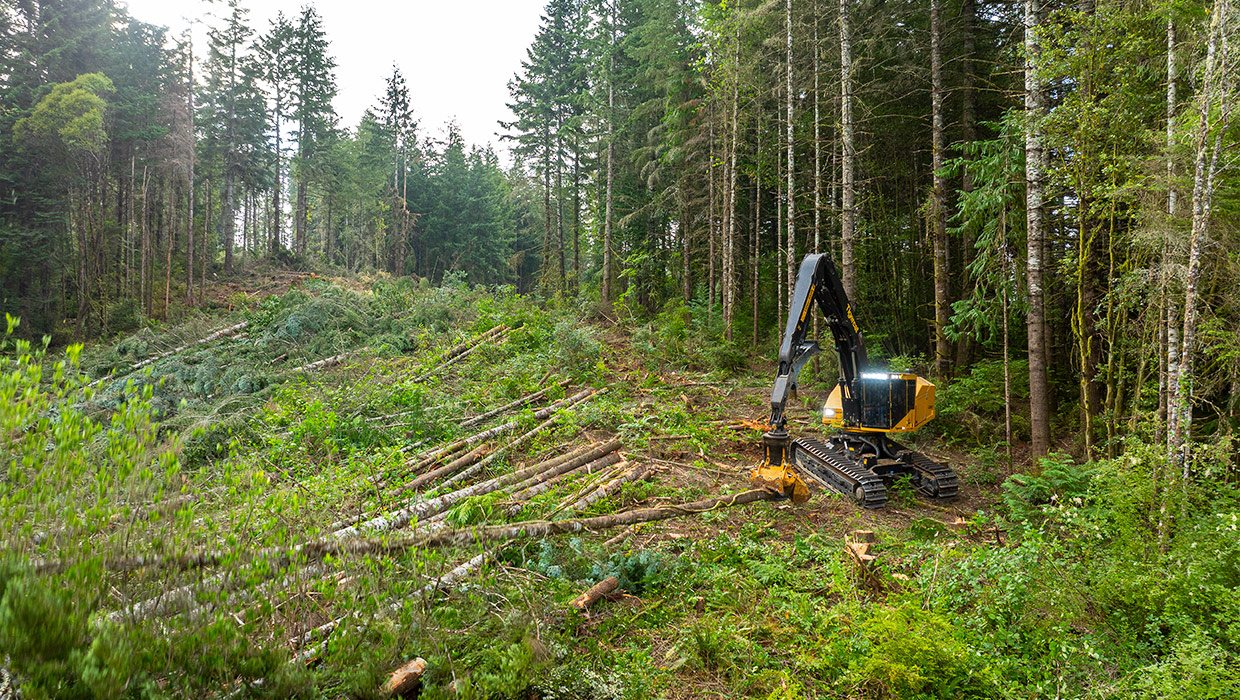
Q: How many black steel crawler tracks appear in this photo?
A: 2